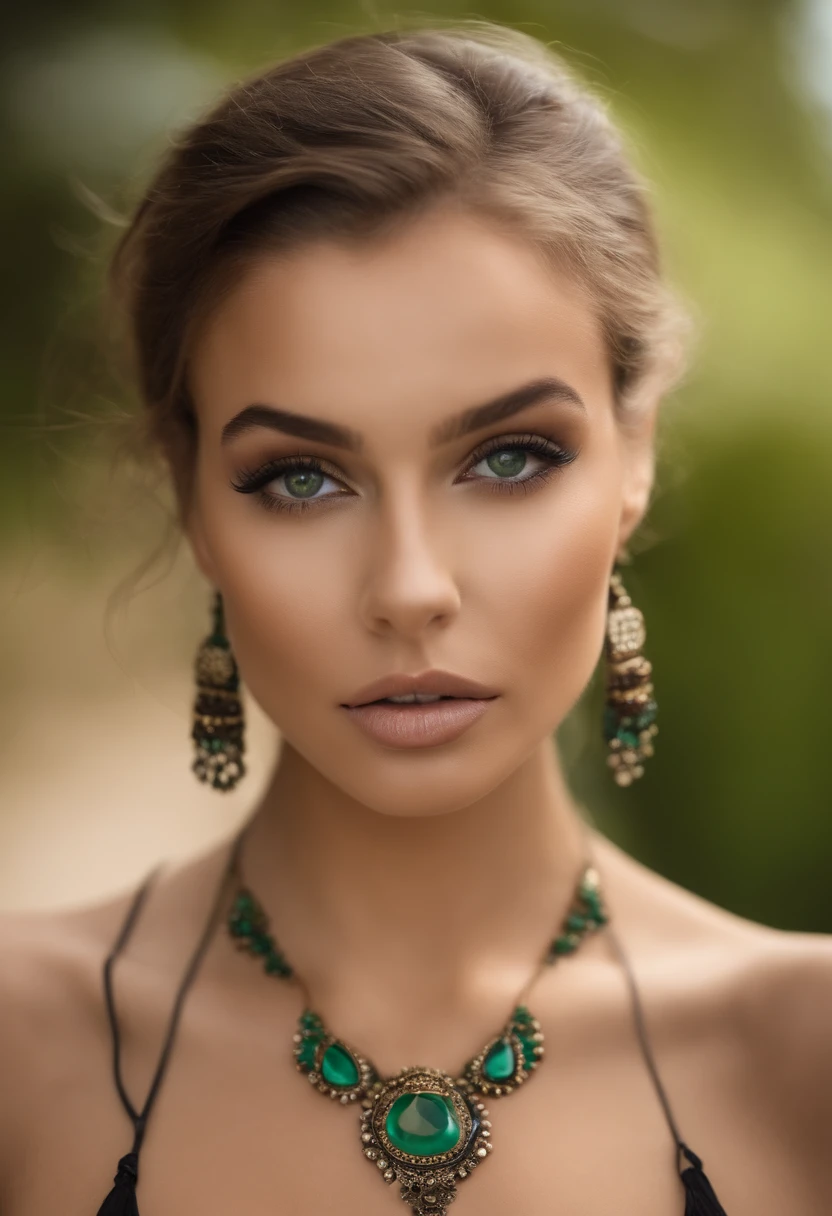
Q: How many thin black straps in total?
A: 3